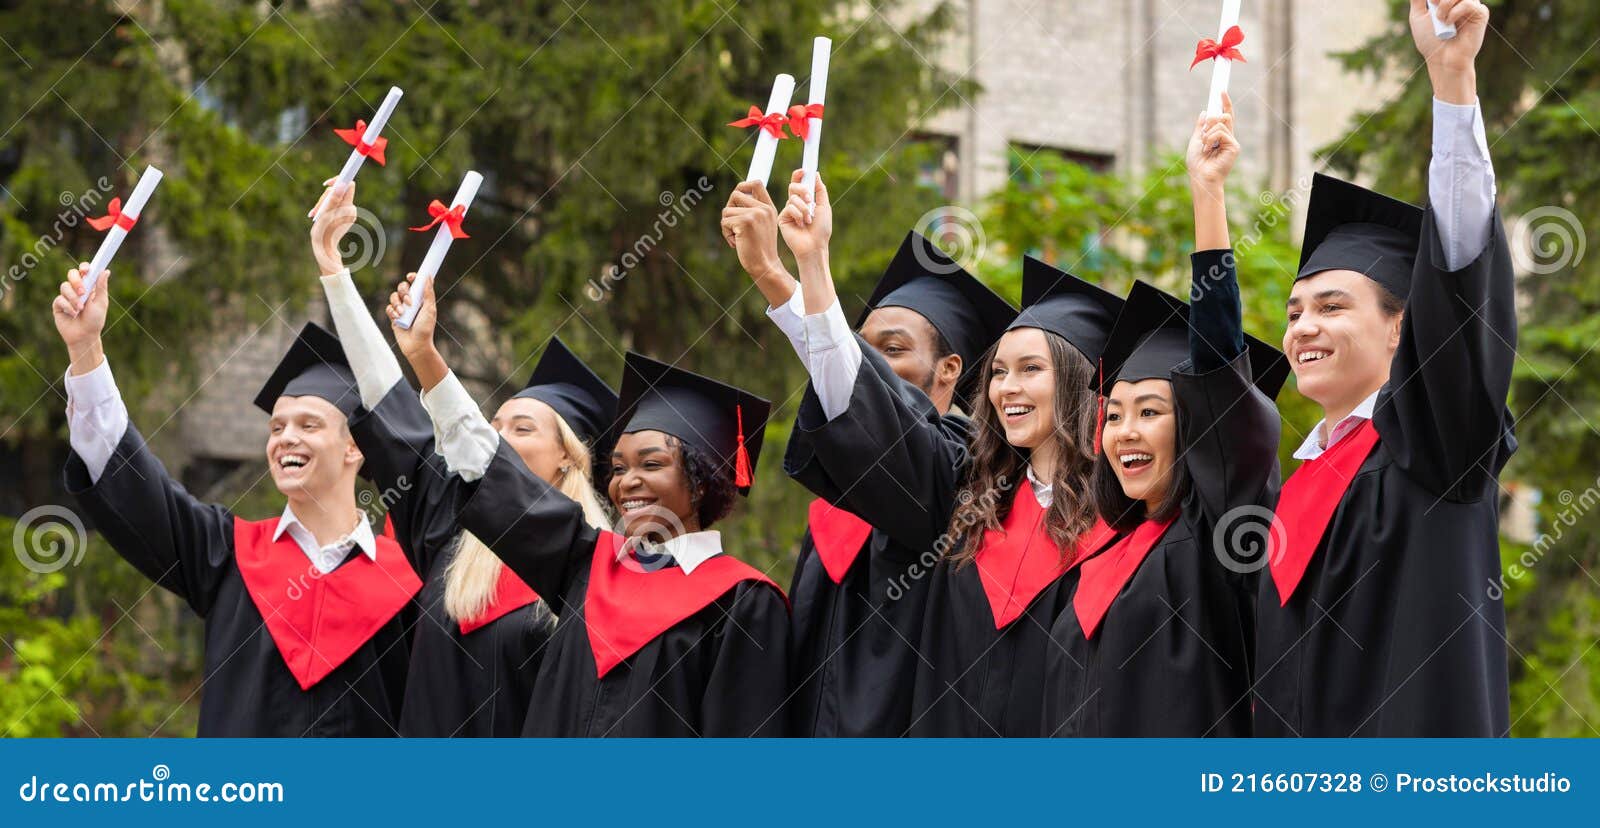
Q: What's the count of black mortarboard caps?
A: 7